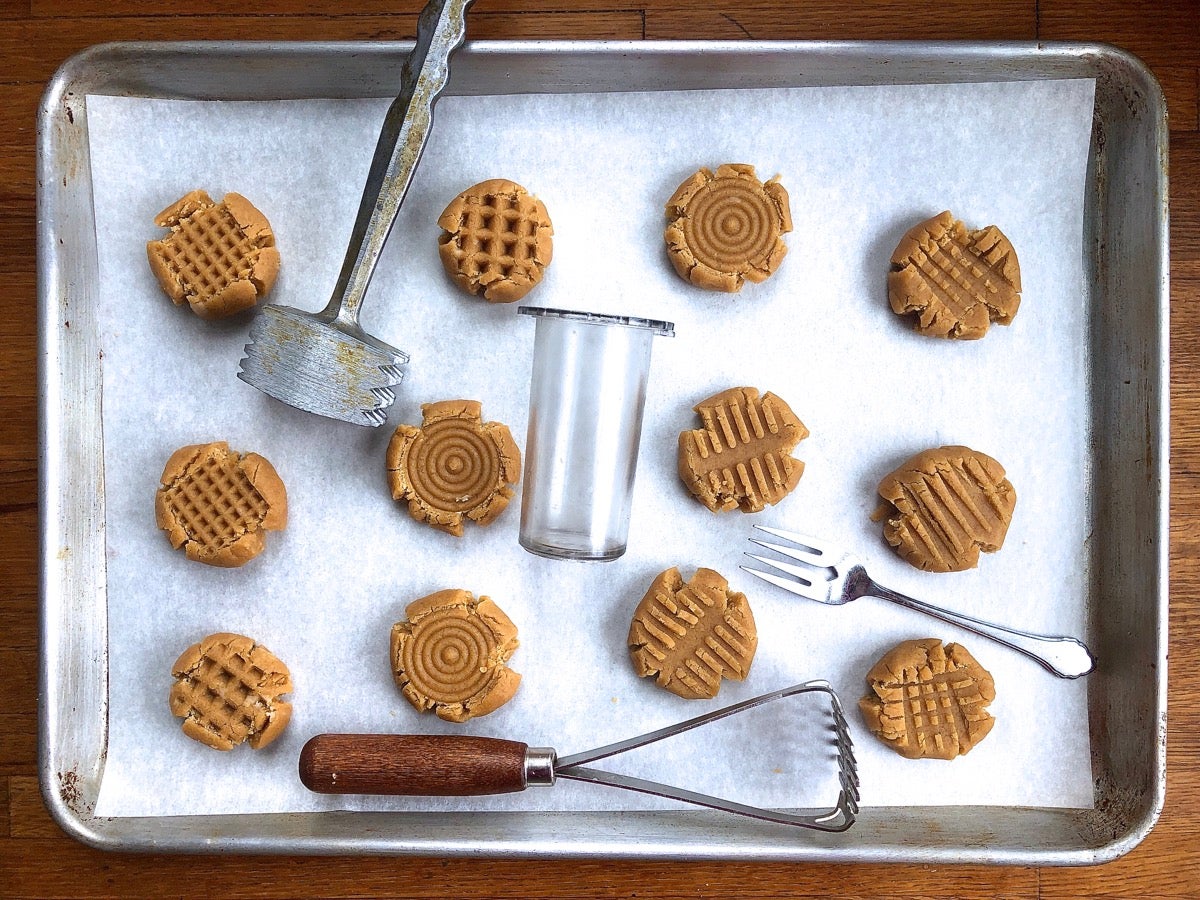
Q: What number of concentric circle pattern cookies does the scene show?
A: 3